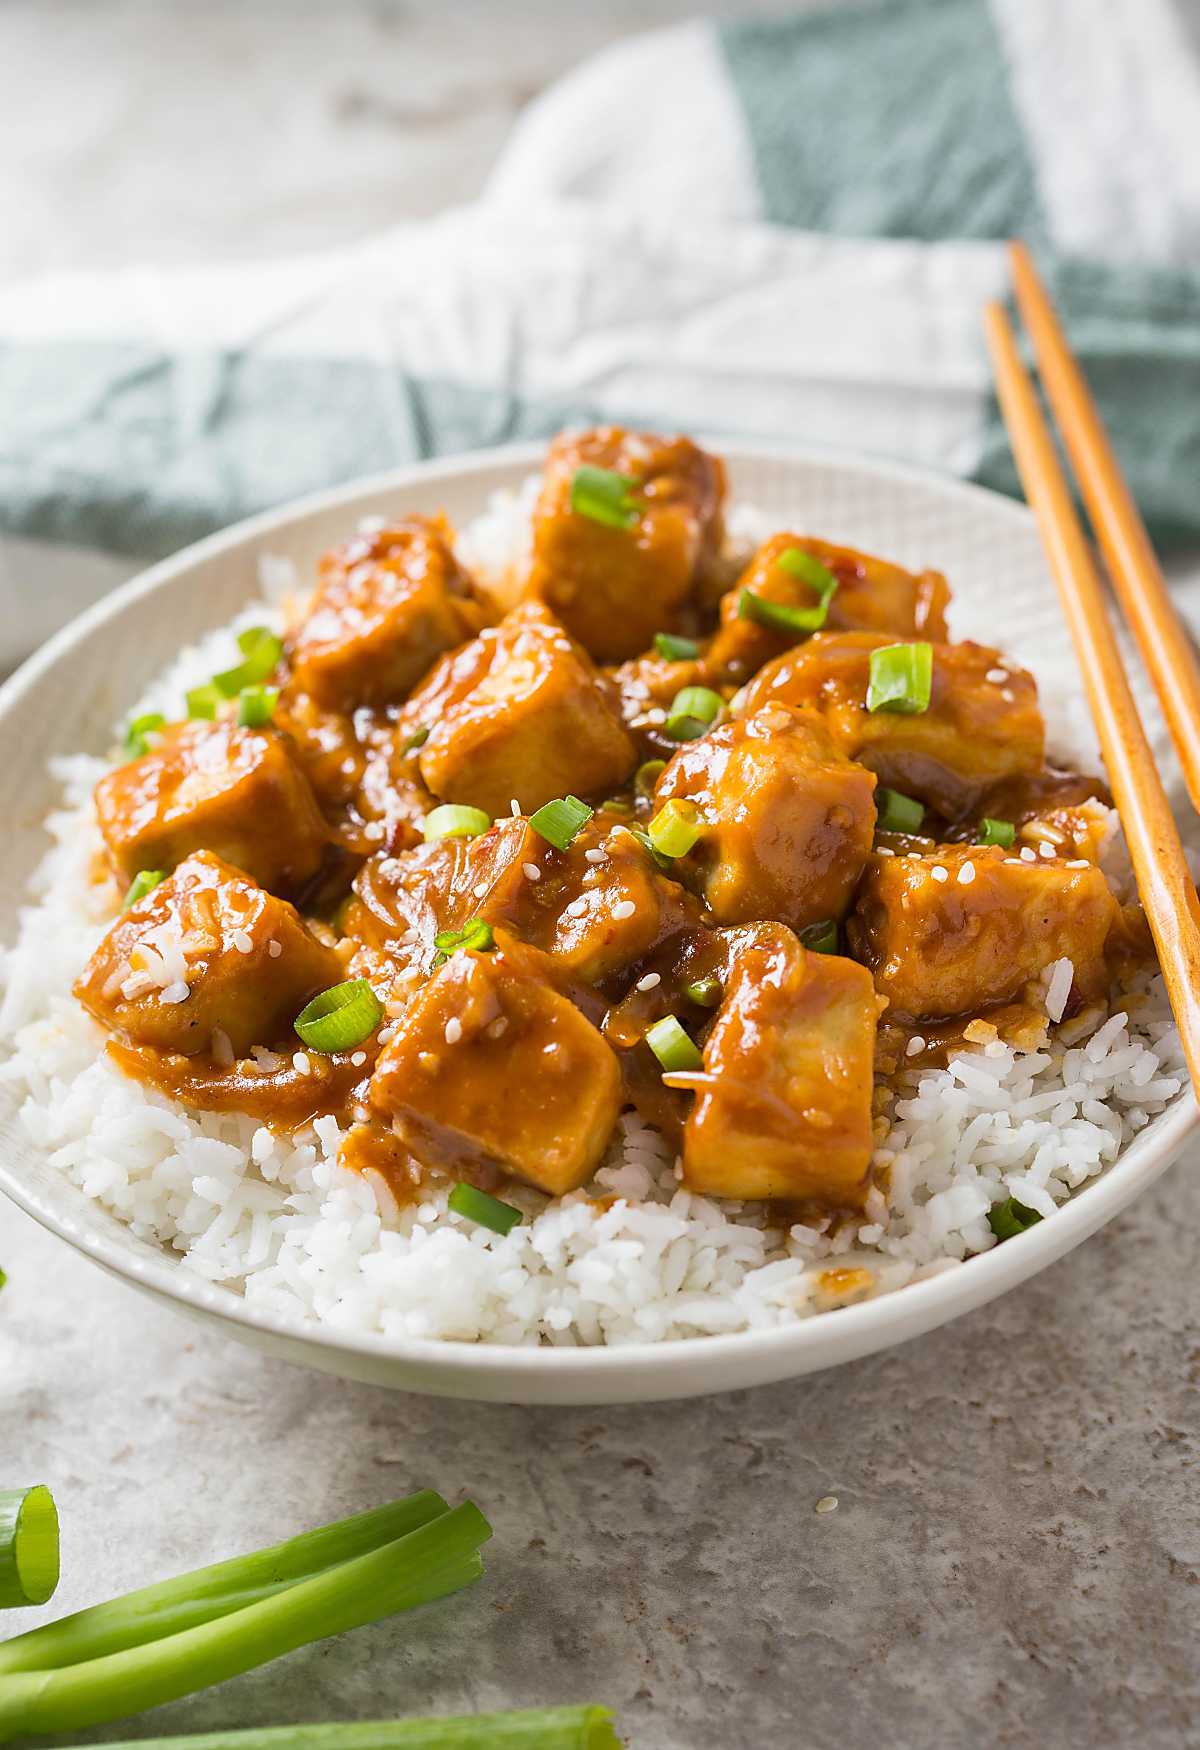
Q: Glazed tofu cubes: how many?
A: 12